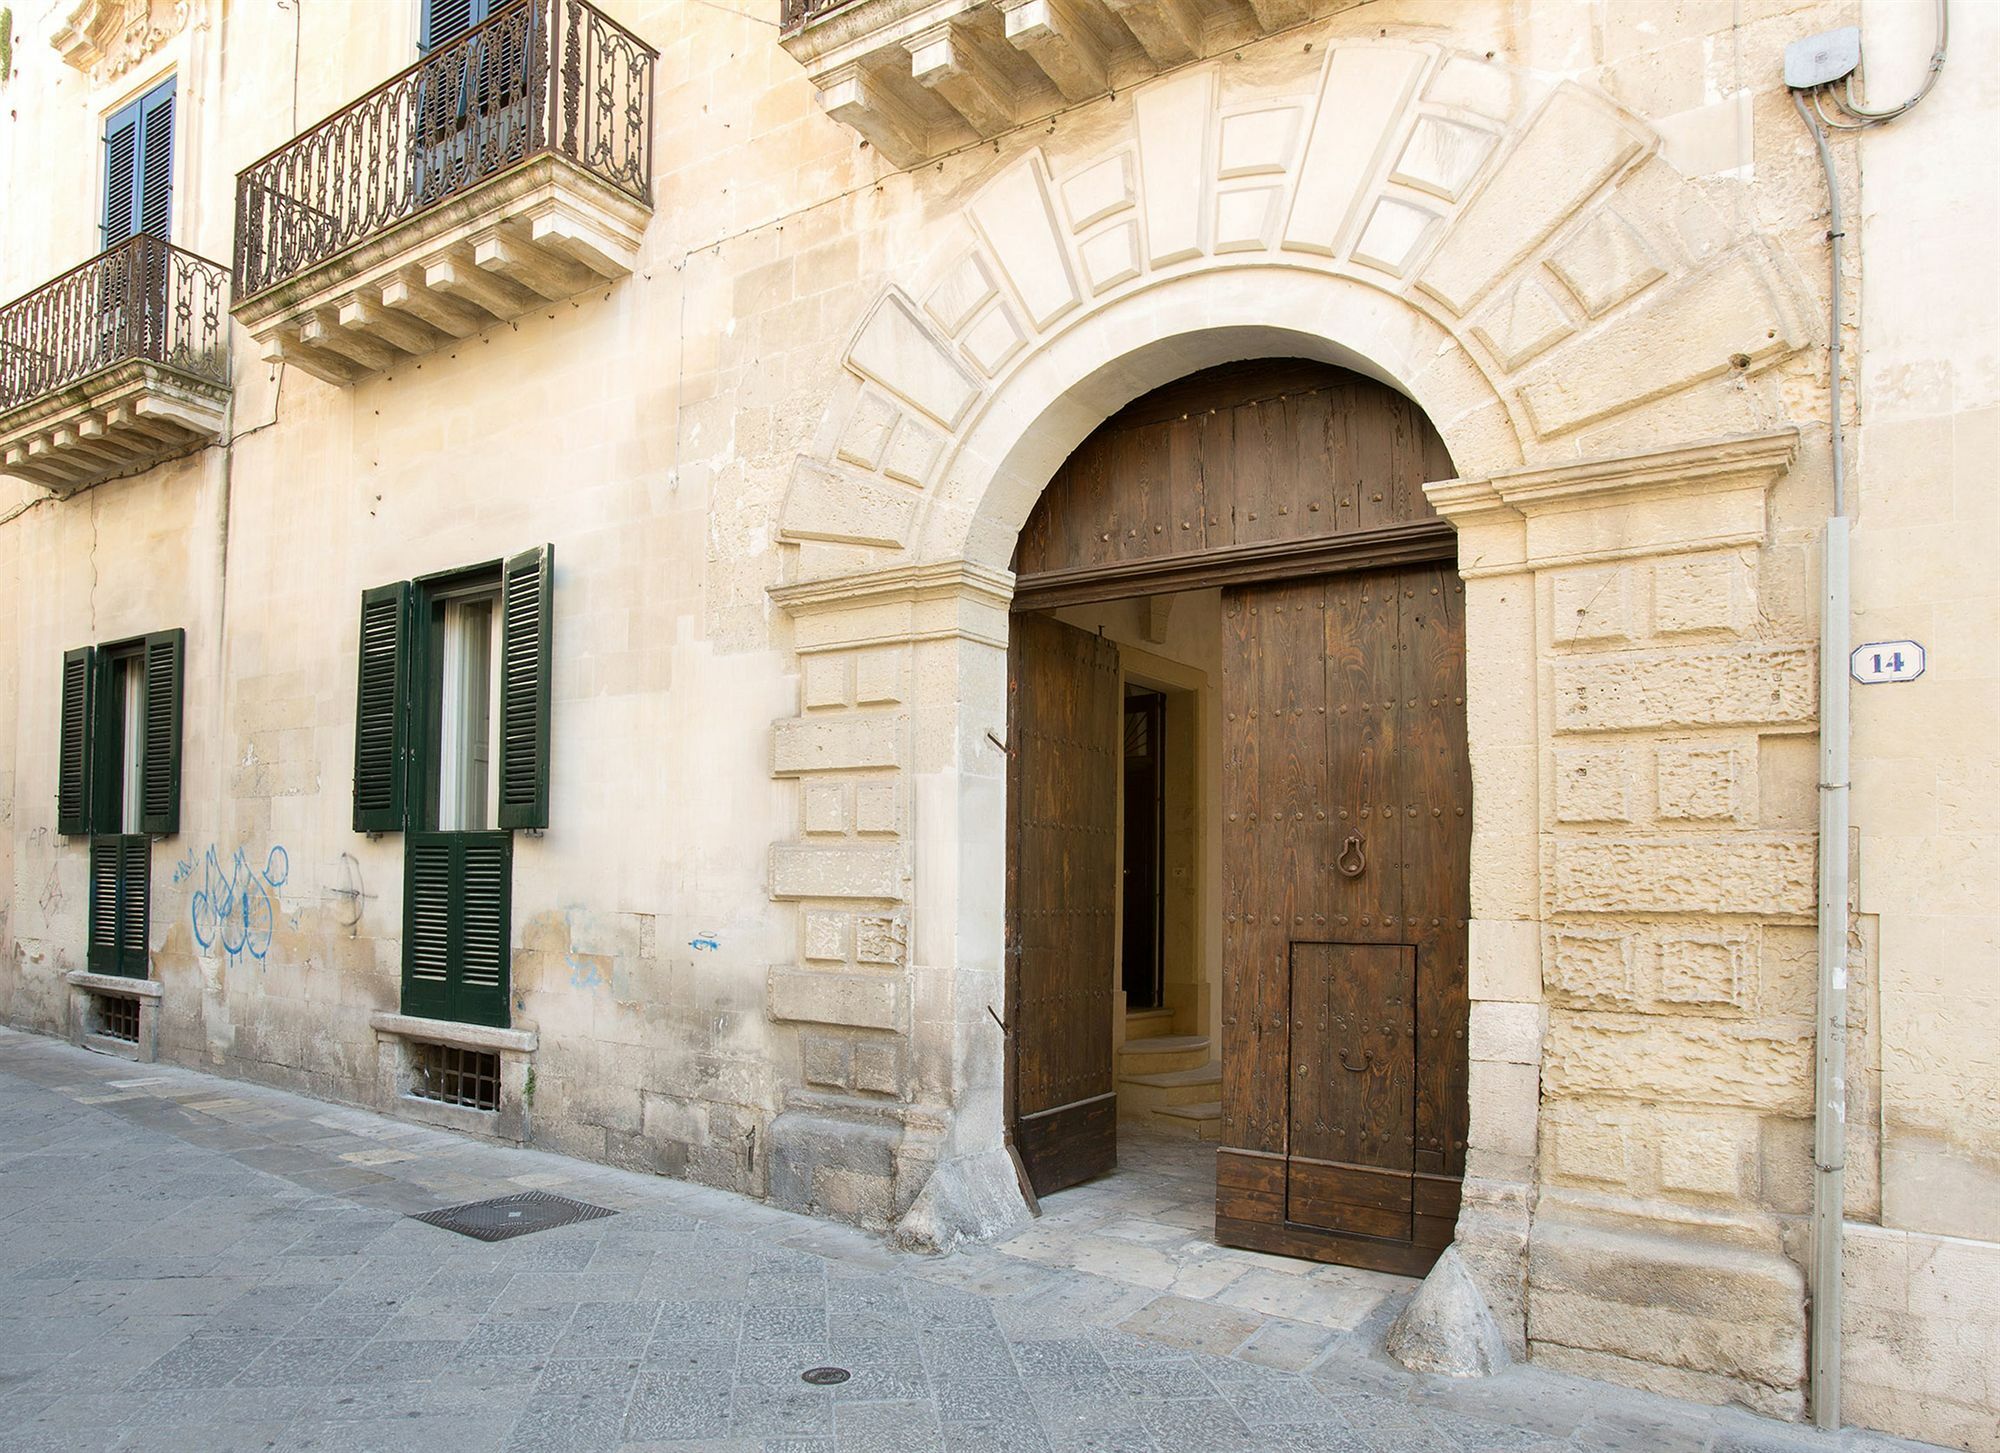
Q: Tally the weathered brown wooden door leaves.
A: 2